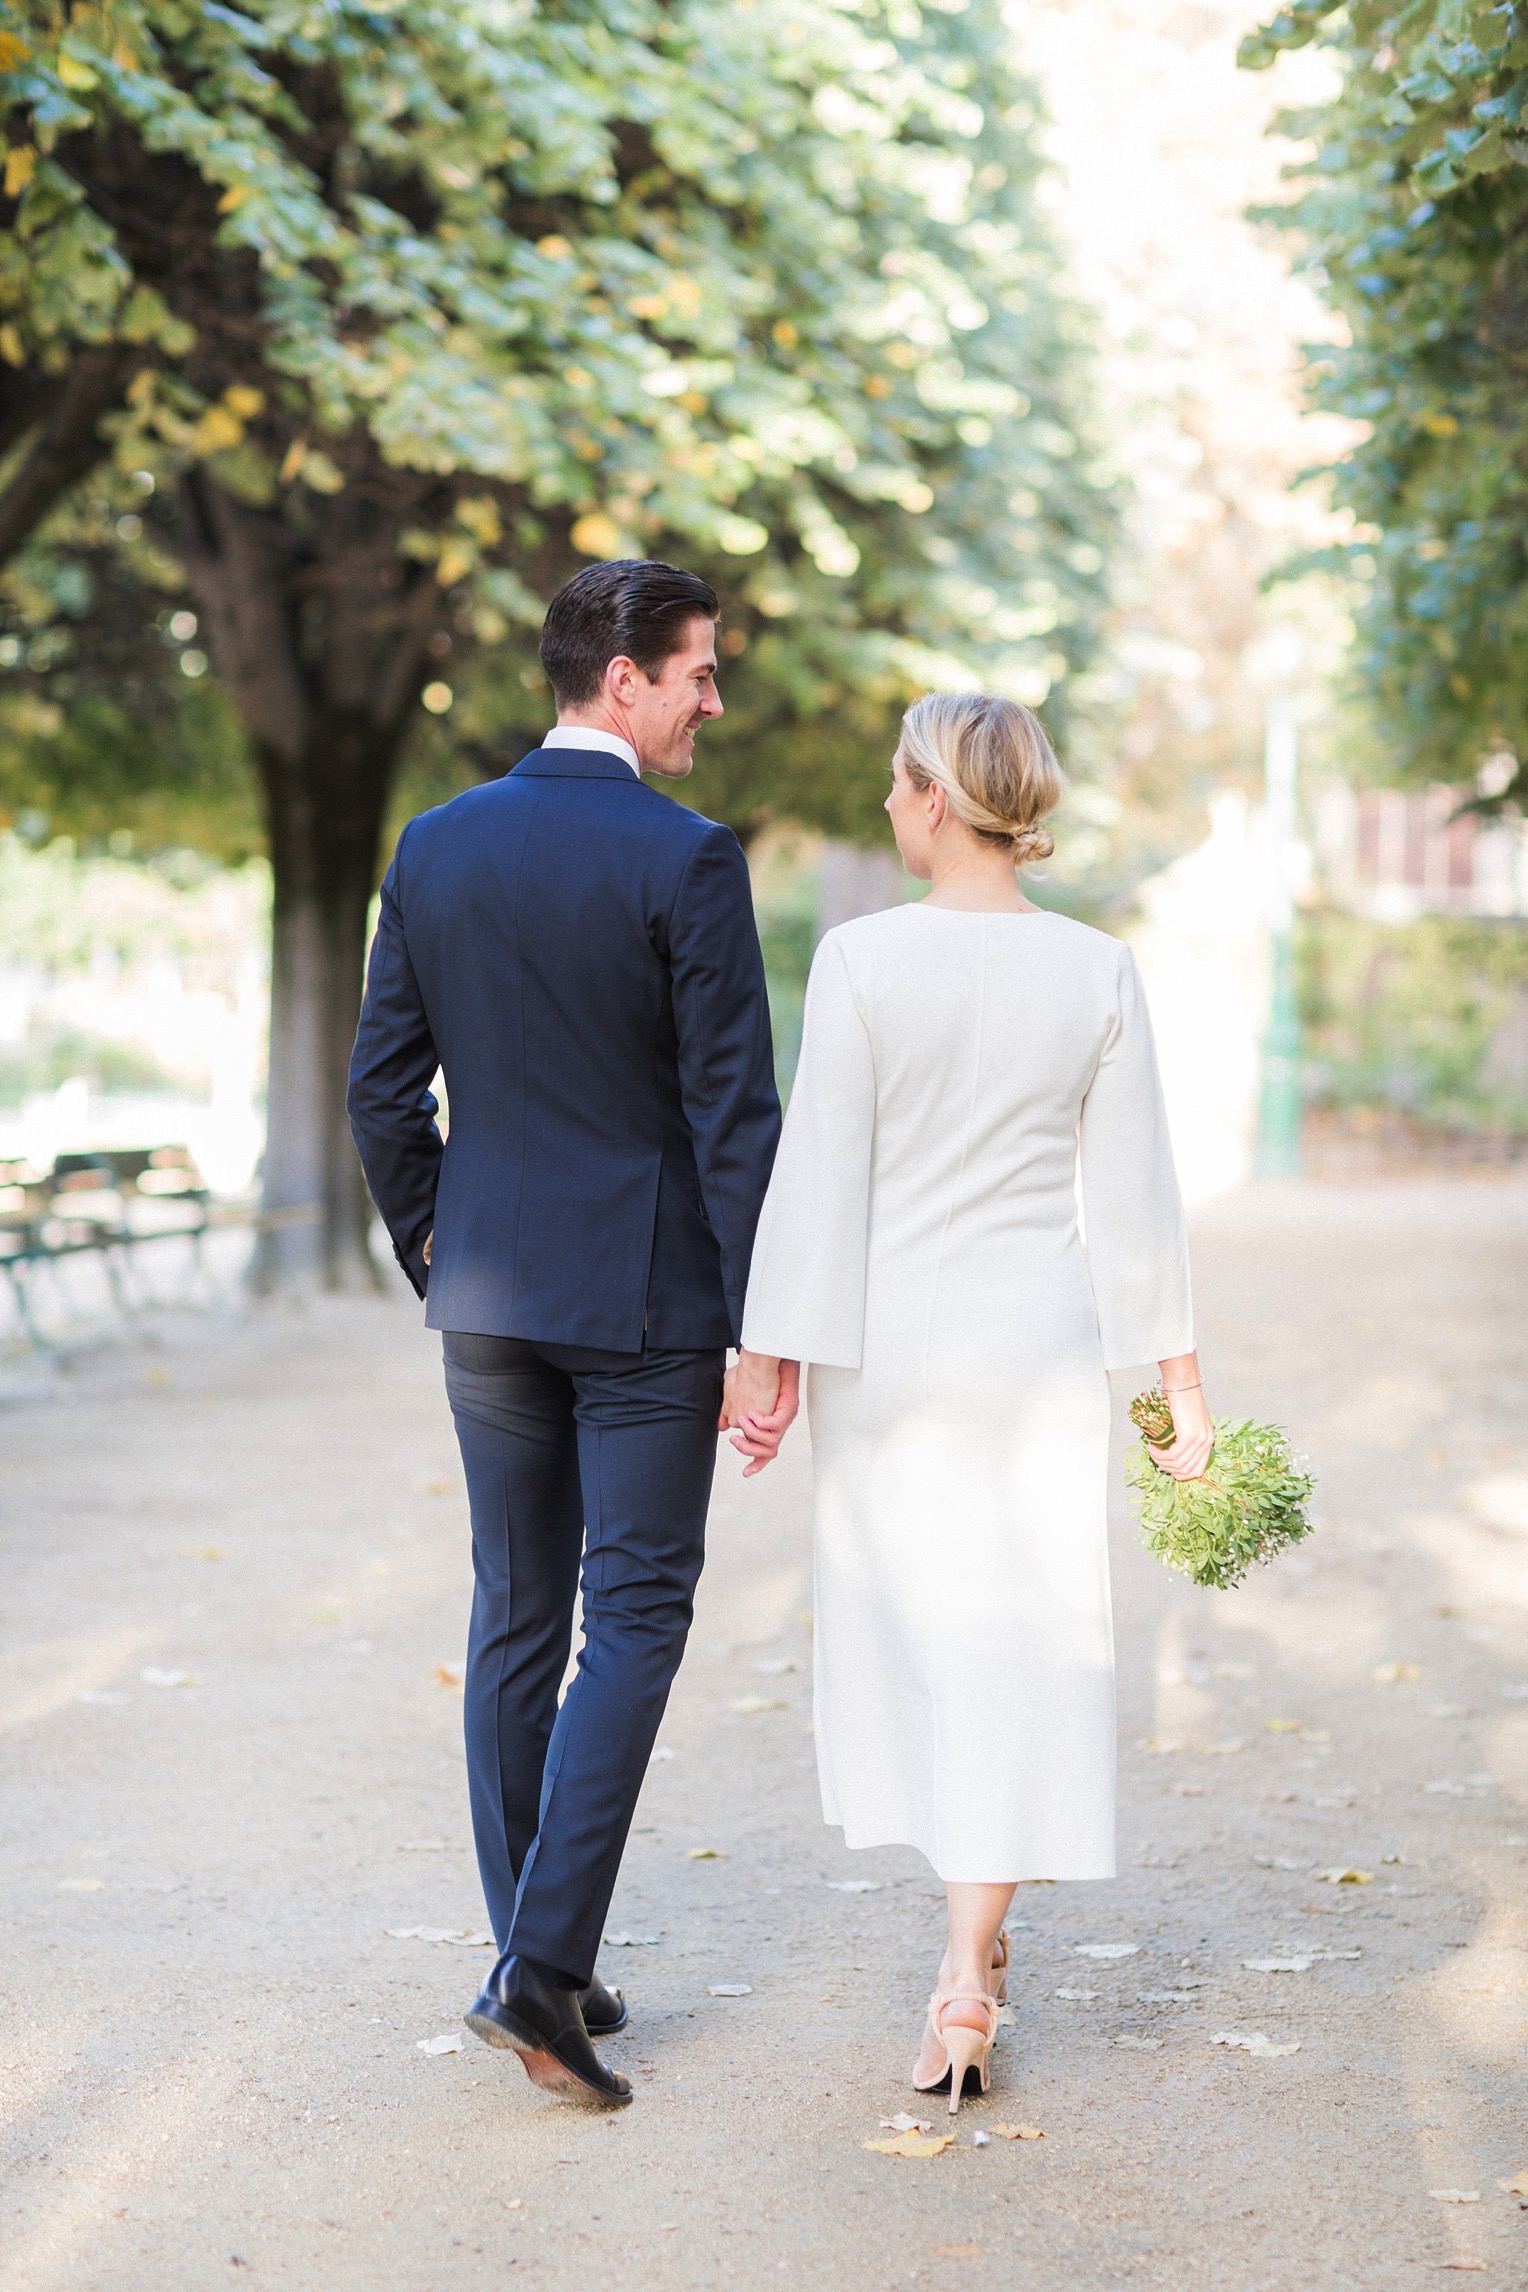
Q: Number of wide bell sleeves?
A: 2